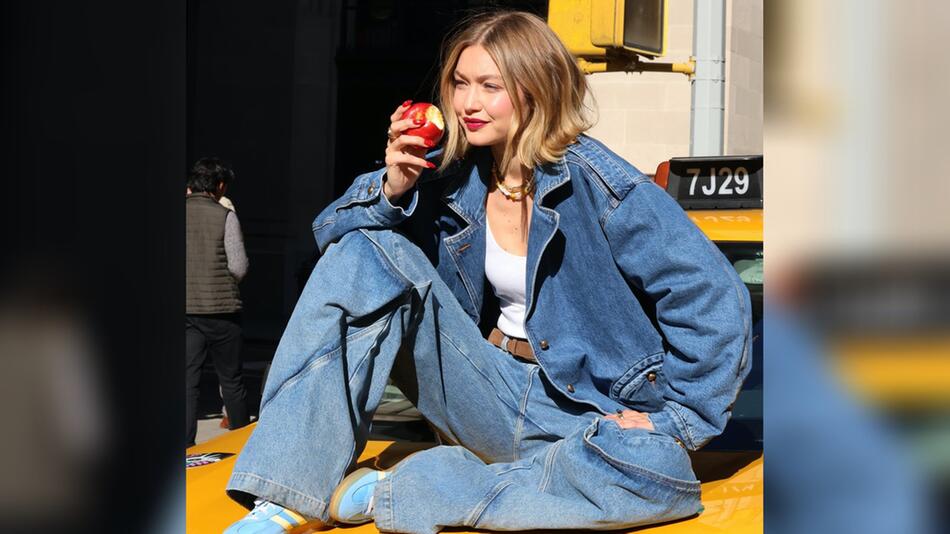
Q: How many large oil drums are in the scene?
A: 0